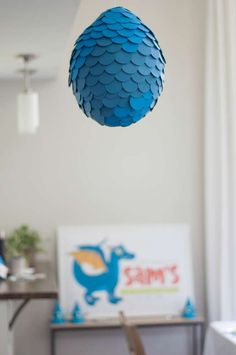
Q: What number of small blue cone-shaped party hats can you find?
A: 3